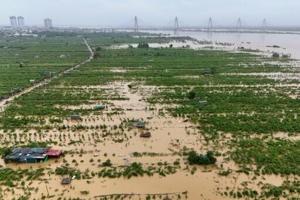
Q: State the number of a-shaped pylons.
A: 5